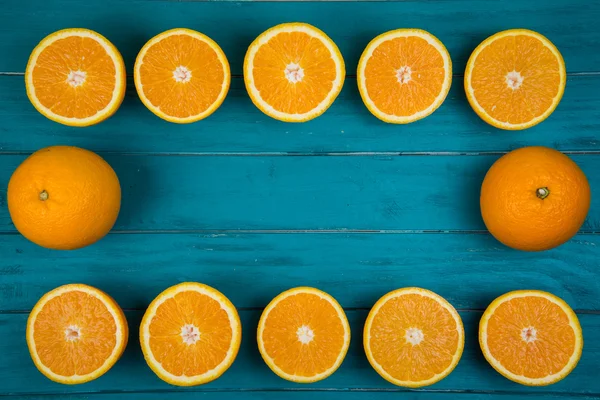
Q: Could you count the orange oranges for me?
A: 12